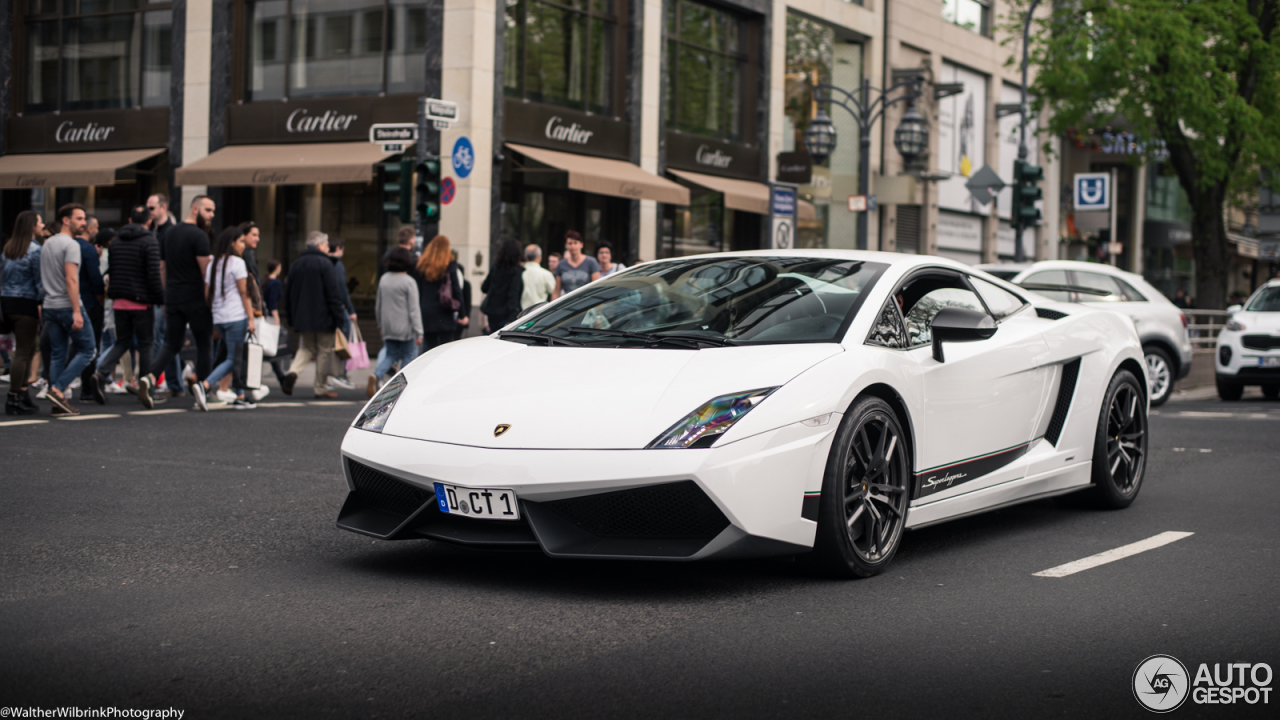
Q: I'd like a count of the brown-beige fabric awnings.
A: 4